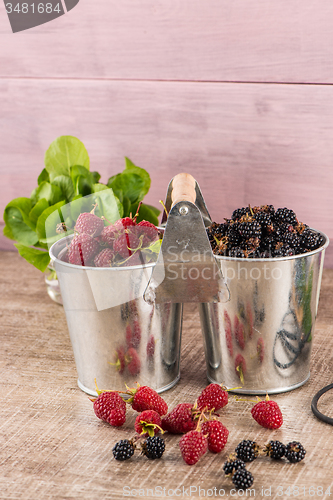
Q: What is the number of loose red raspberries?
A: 8